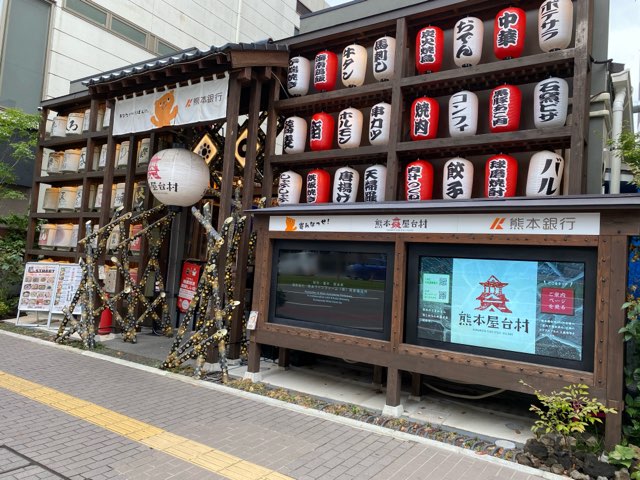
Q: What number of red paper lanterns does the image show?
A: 9